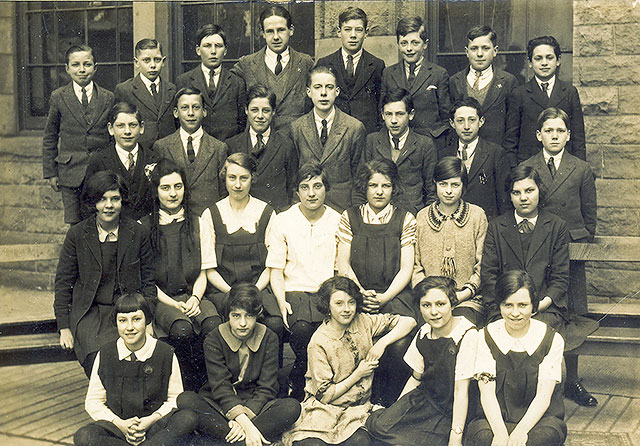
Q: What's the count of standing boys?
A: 15